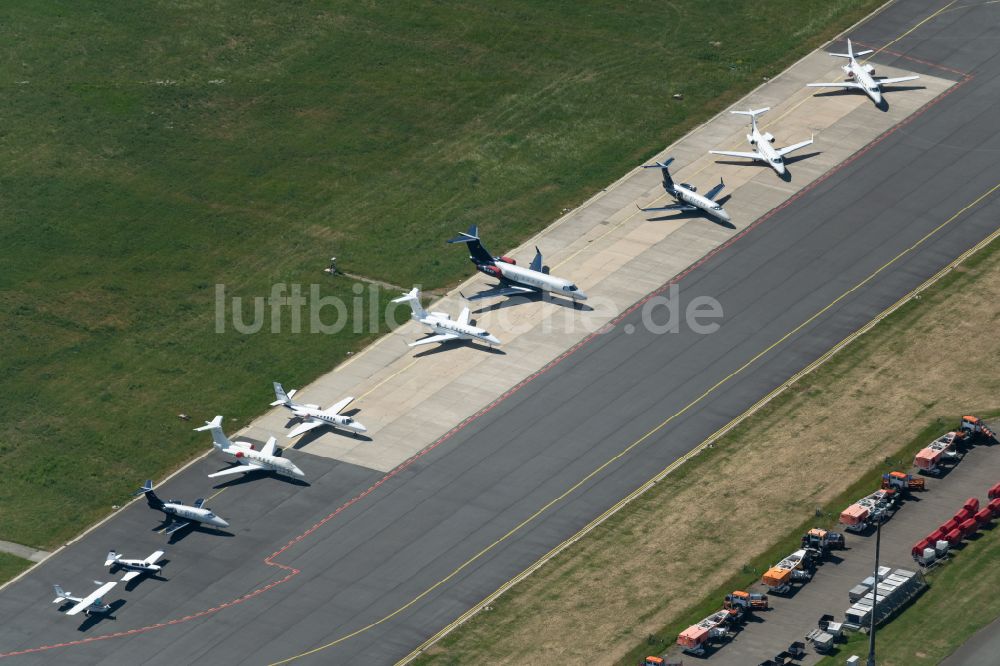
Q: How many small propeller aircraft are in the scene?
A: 2